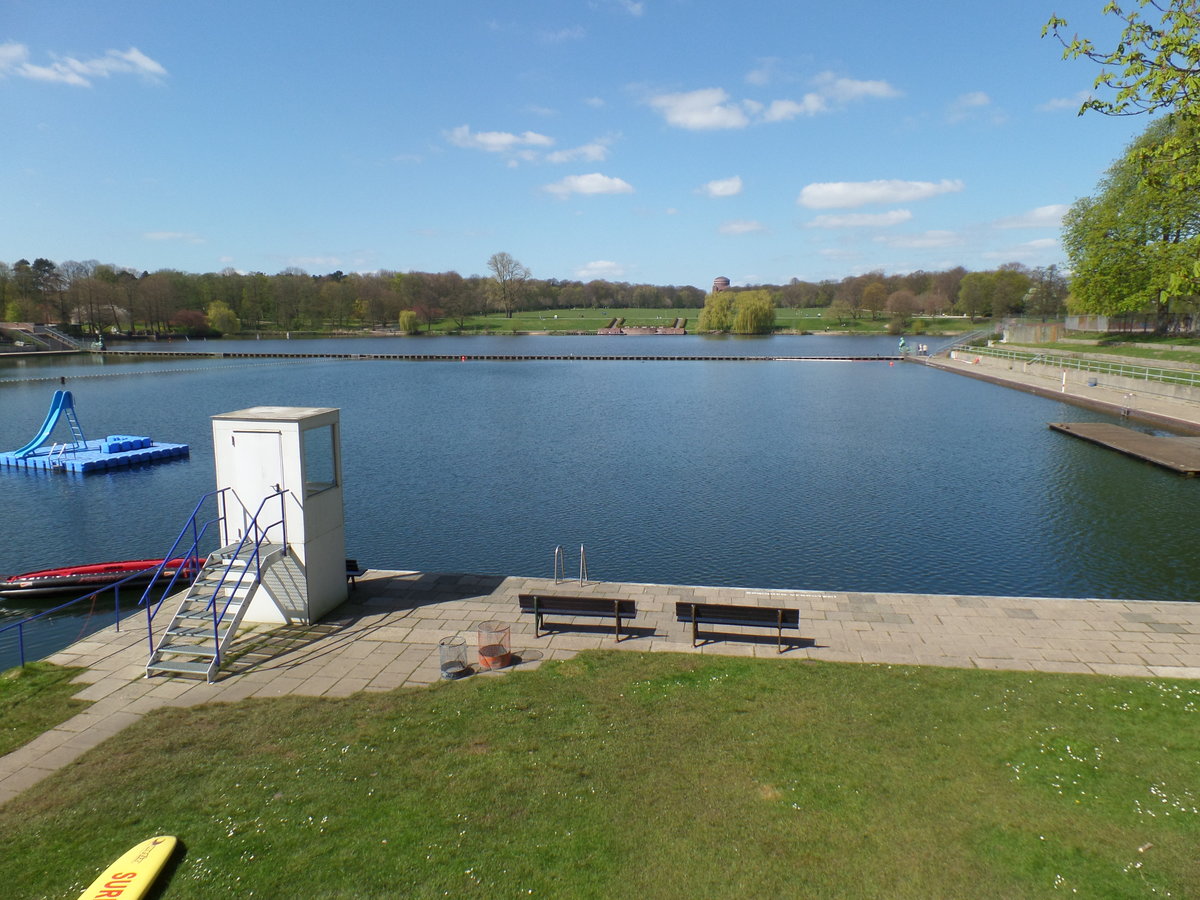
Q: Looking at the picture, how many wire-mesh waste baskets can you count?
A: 2